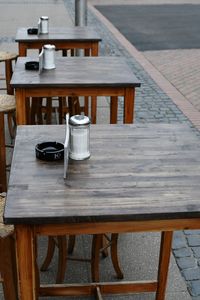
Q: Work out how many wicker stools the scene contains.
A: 3